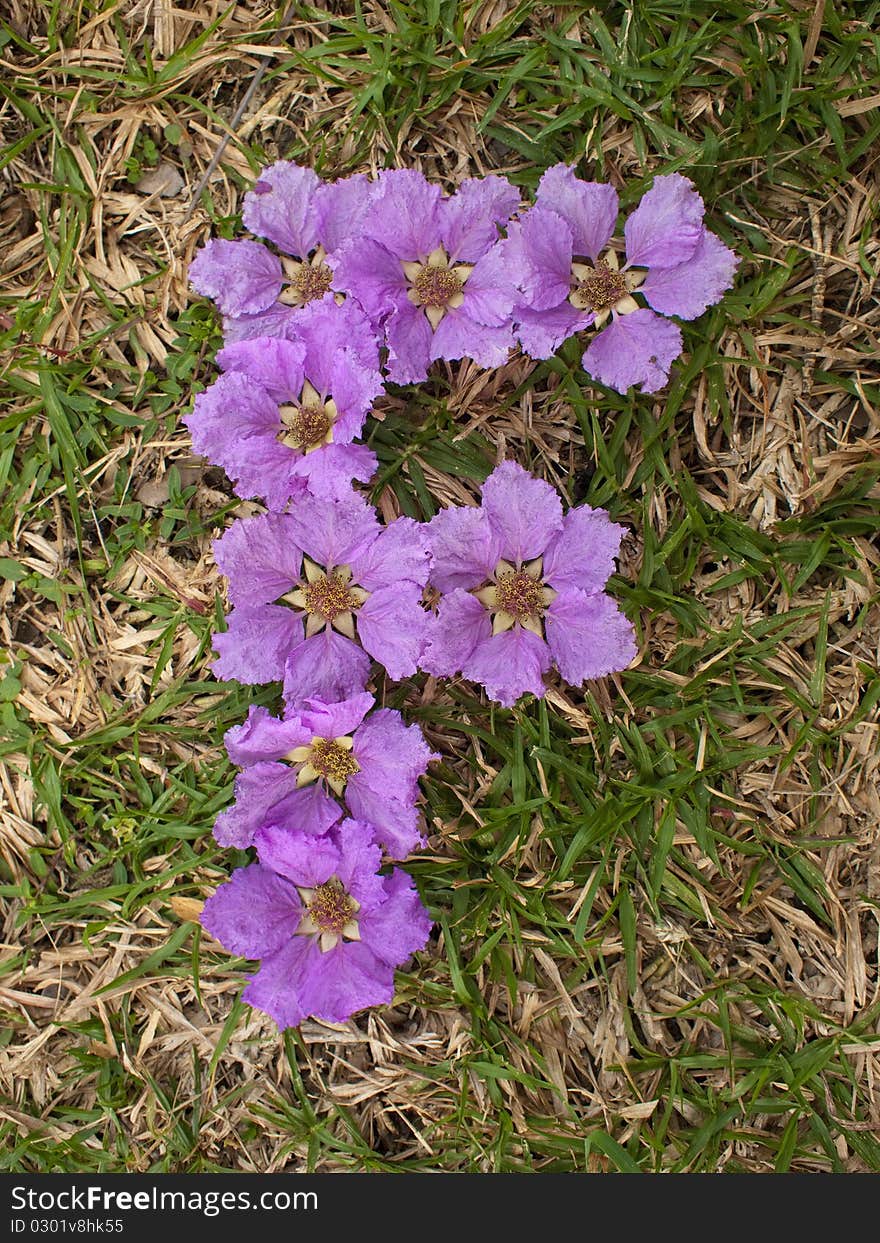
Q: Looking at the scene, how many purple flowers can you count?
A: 8